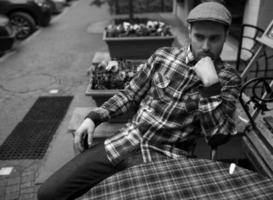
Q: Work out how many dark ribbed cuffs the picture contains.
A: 2